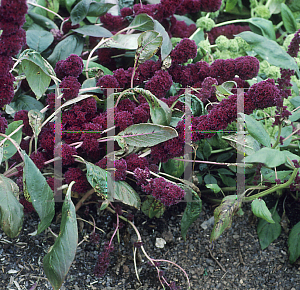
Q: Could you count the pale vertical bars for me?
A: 4